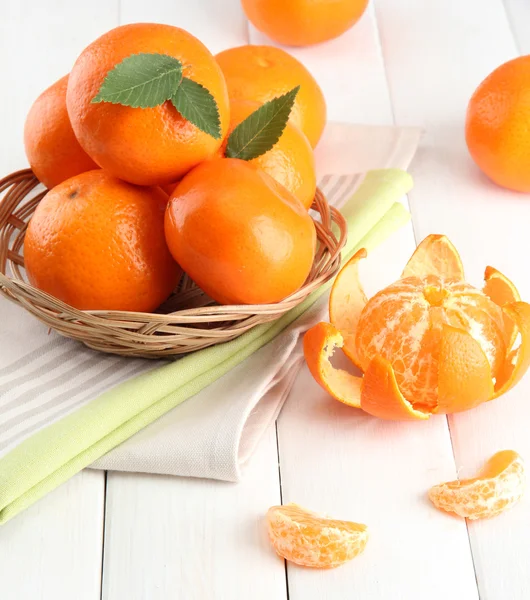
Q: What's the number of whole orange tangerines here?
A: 8